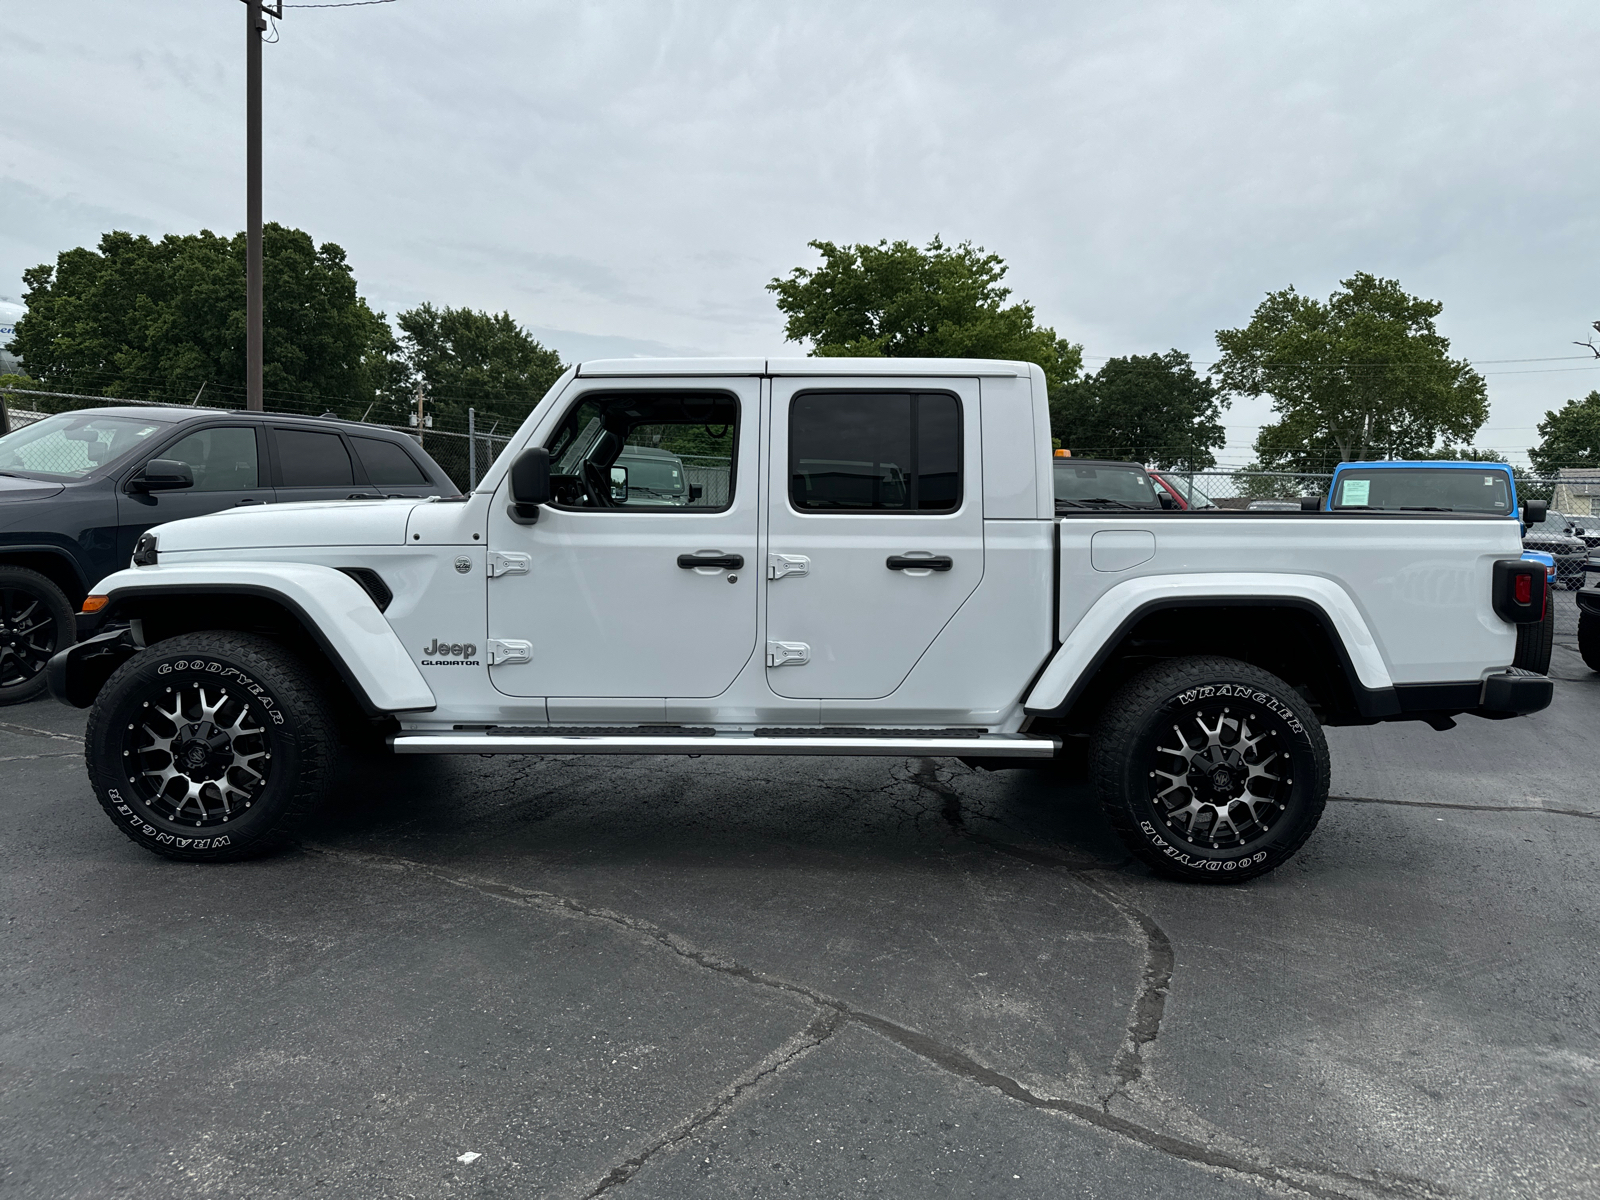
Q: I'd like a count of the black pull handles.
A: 2